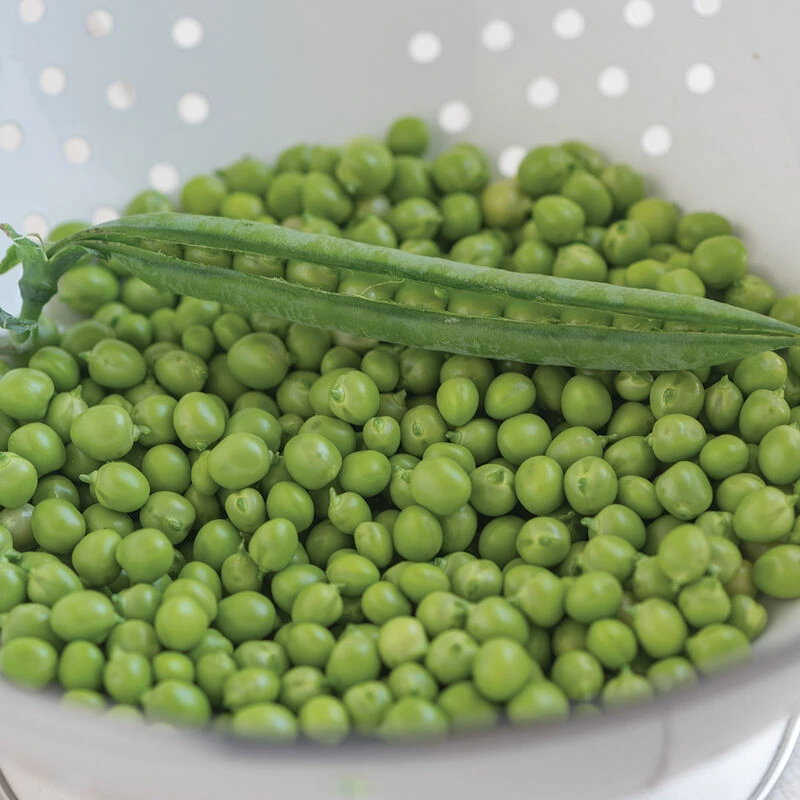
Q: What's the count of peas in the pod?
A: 11